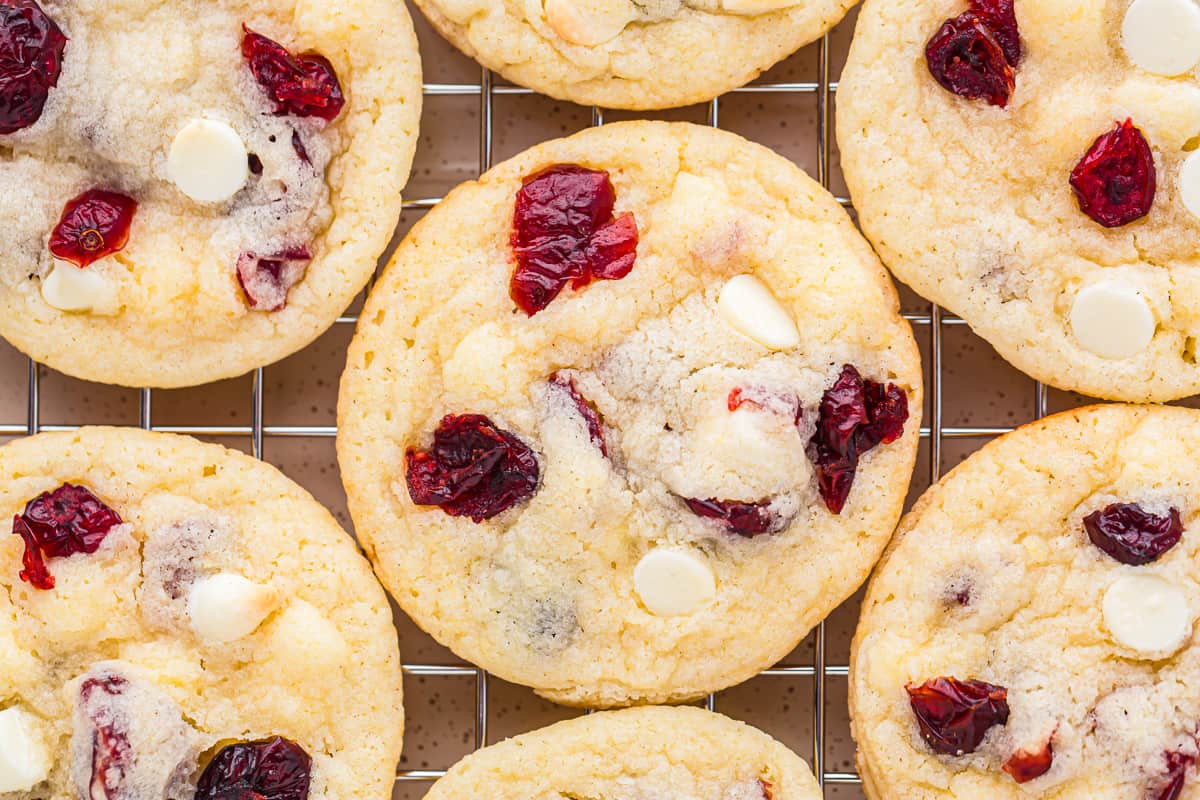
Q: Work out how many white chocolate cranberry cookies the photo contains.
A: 7